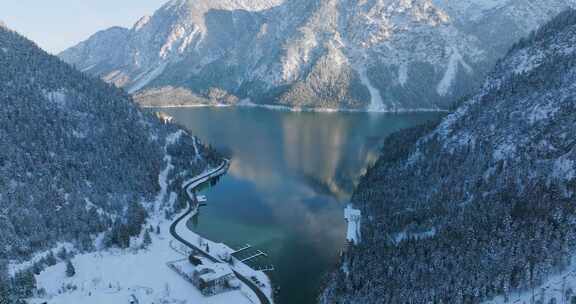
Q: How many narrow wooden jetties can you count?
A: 3